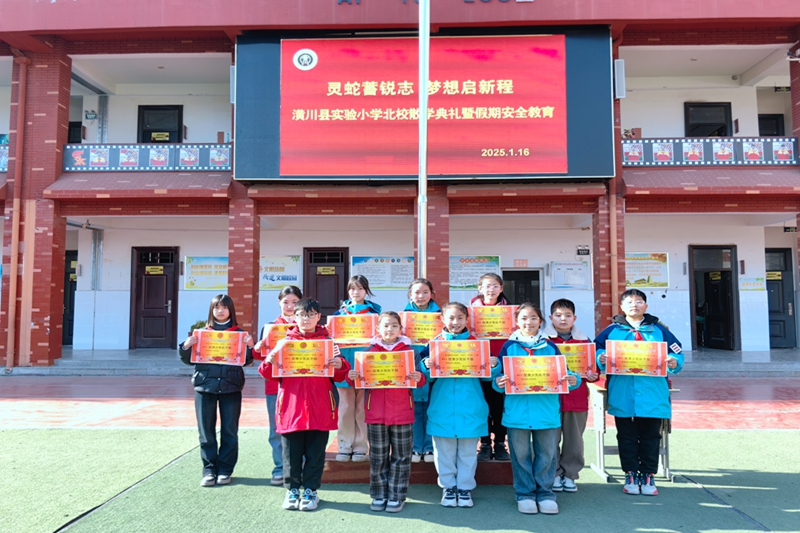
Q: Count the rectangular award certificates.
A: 11